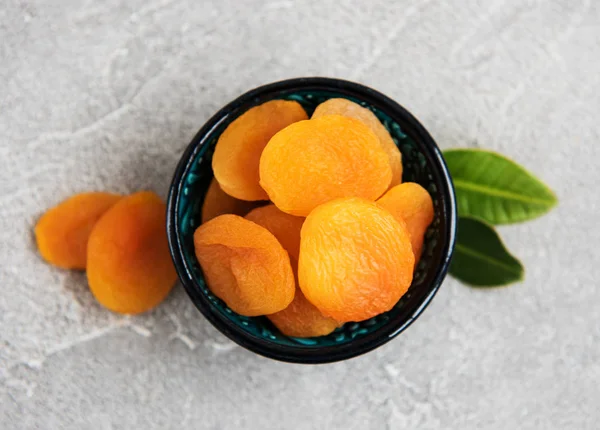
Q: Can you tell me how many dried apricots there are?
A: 11